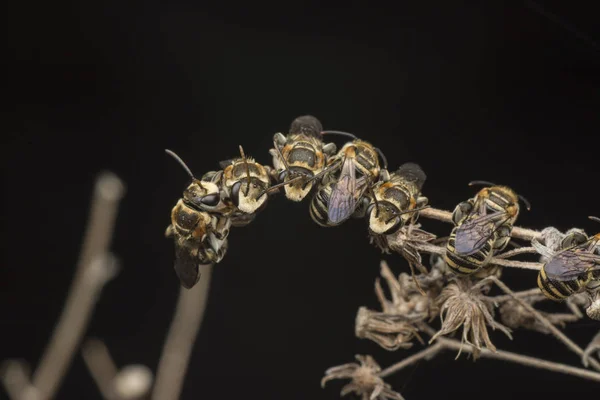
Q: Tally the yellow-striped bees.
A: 7